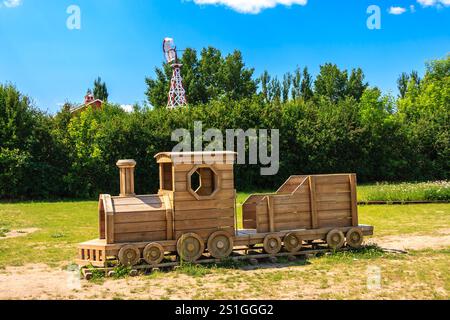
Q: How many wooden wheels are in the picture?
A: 8